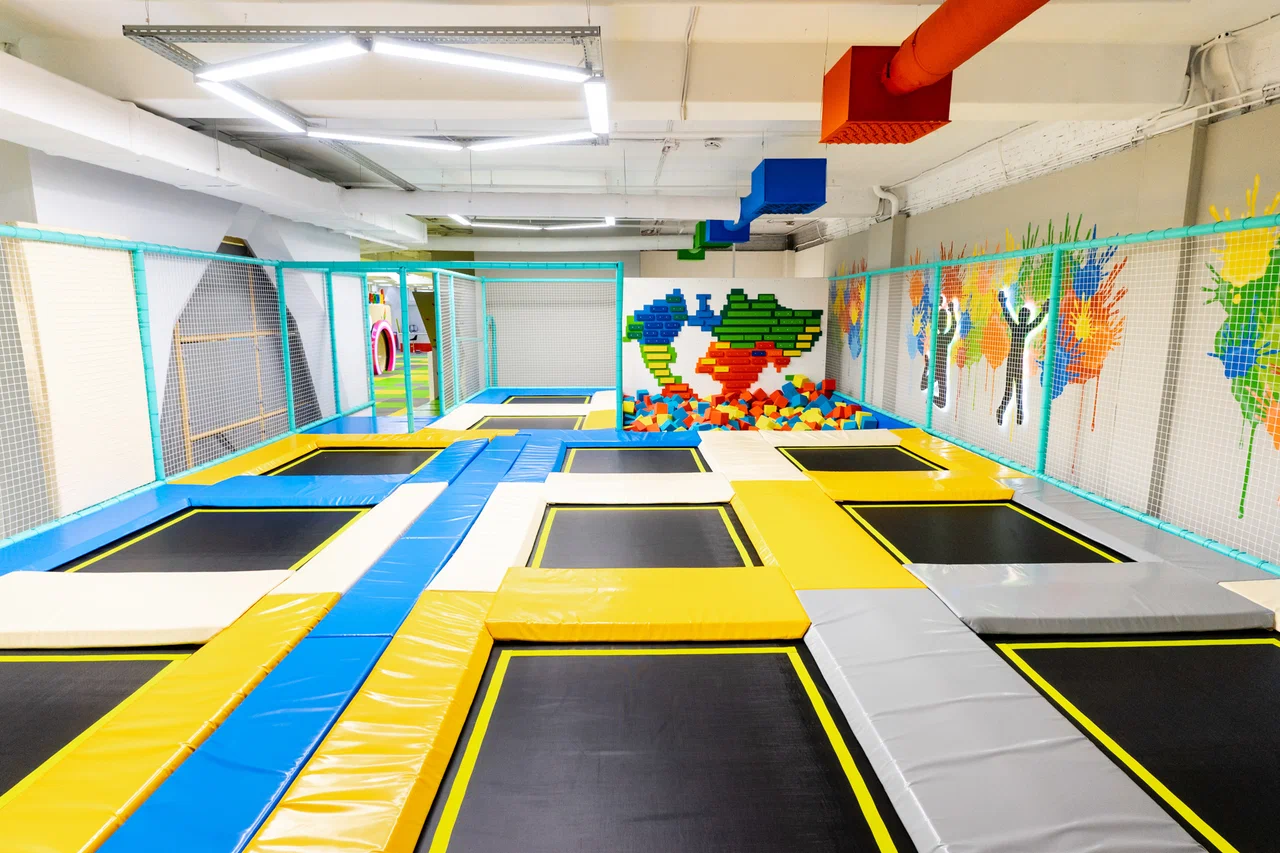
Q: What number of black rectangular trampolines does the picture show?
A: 11